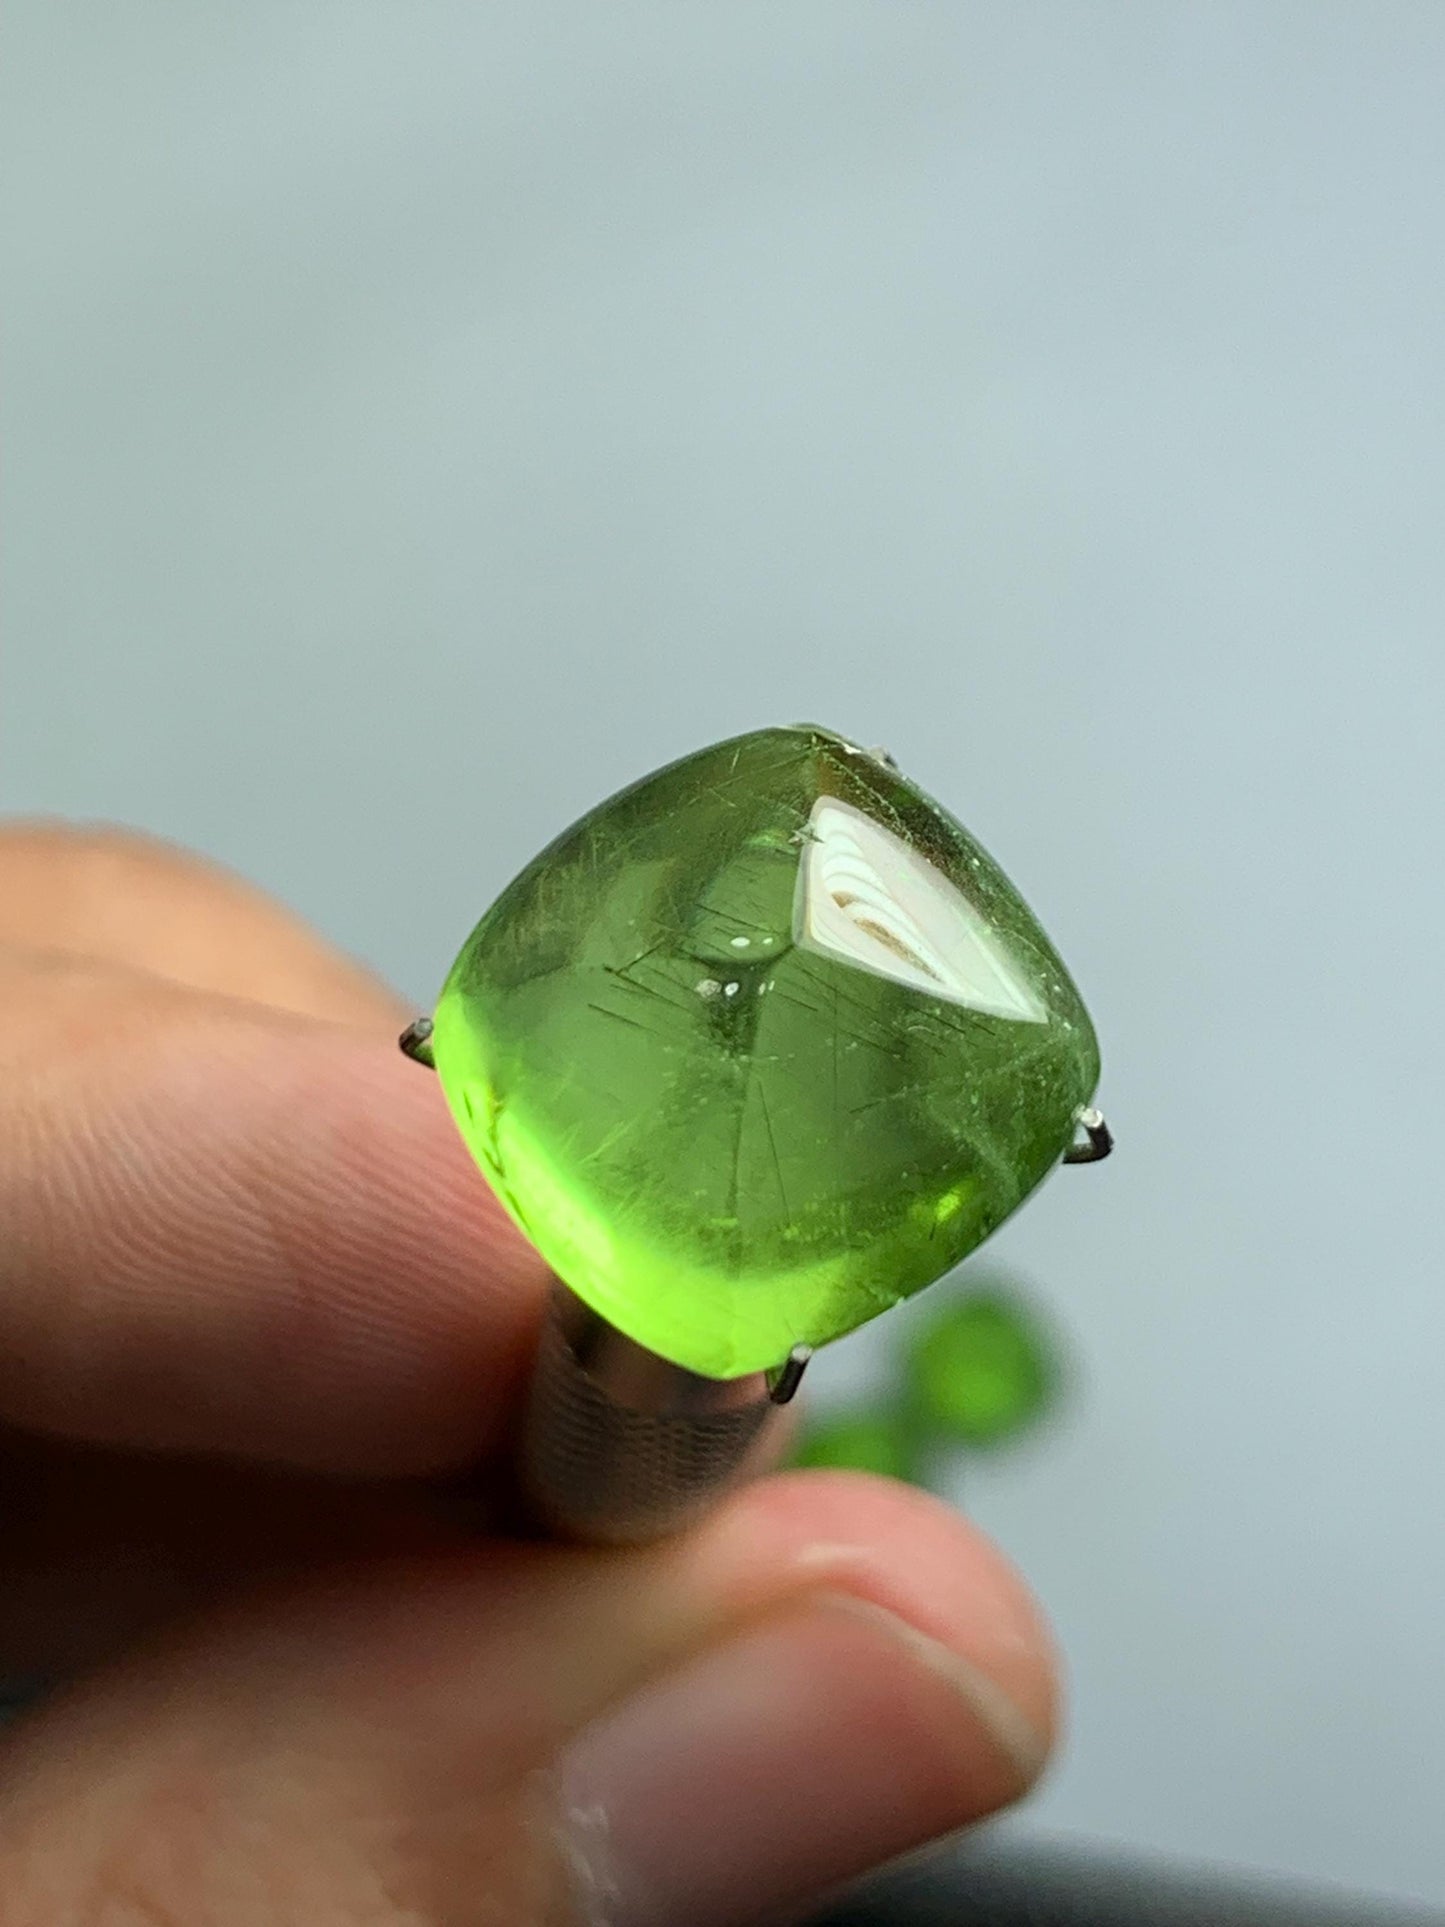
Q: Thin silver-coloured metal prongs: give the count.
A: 4